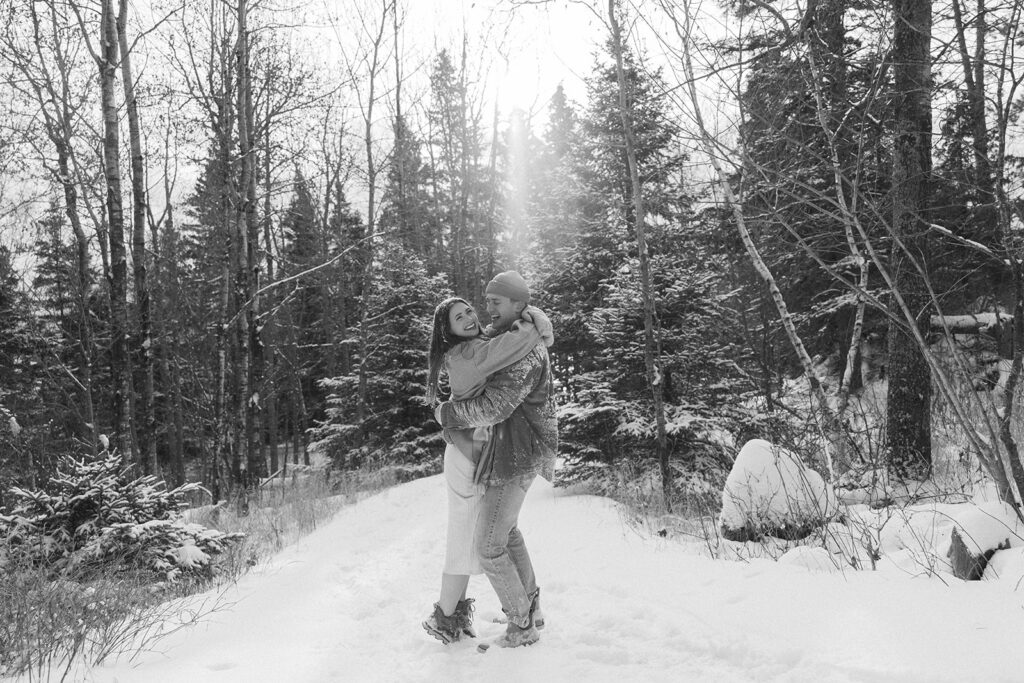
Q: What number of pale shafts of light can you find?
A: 1